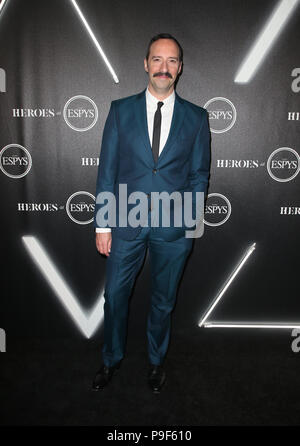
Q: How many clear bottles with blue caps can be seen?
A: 0